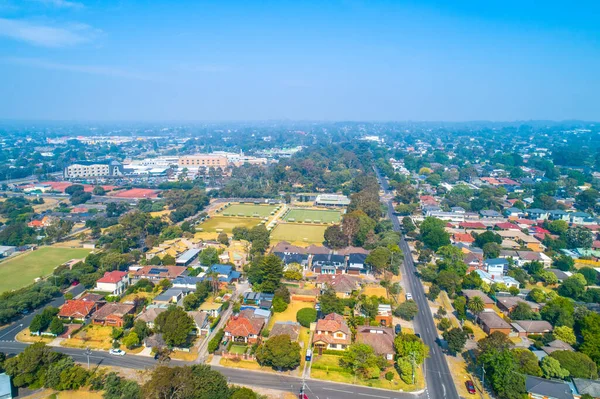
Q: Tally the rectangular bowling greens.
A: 4